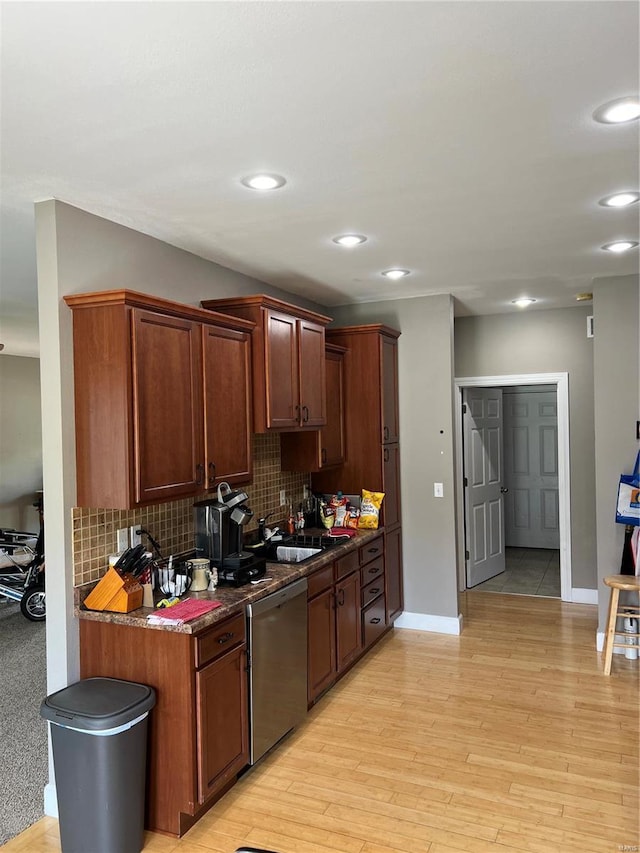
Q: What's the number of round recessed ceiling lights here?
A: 7